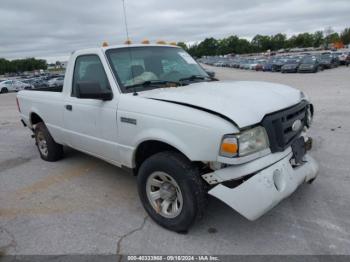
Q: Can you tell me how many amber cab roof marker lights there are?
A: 5